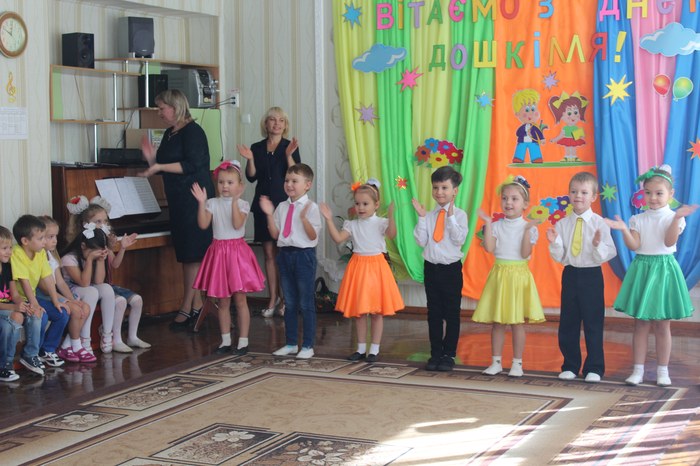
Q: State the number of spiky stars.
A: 9